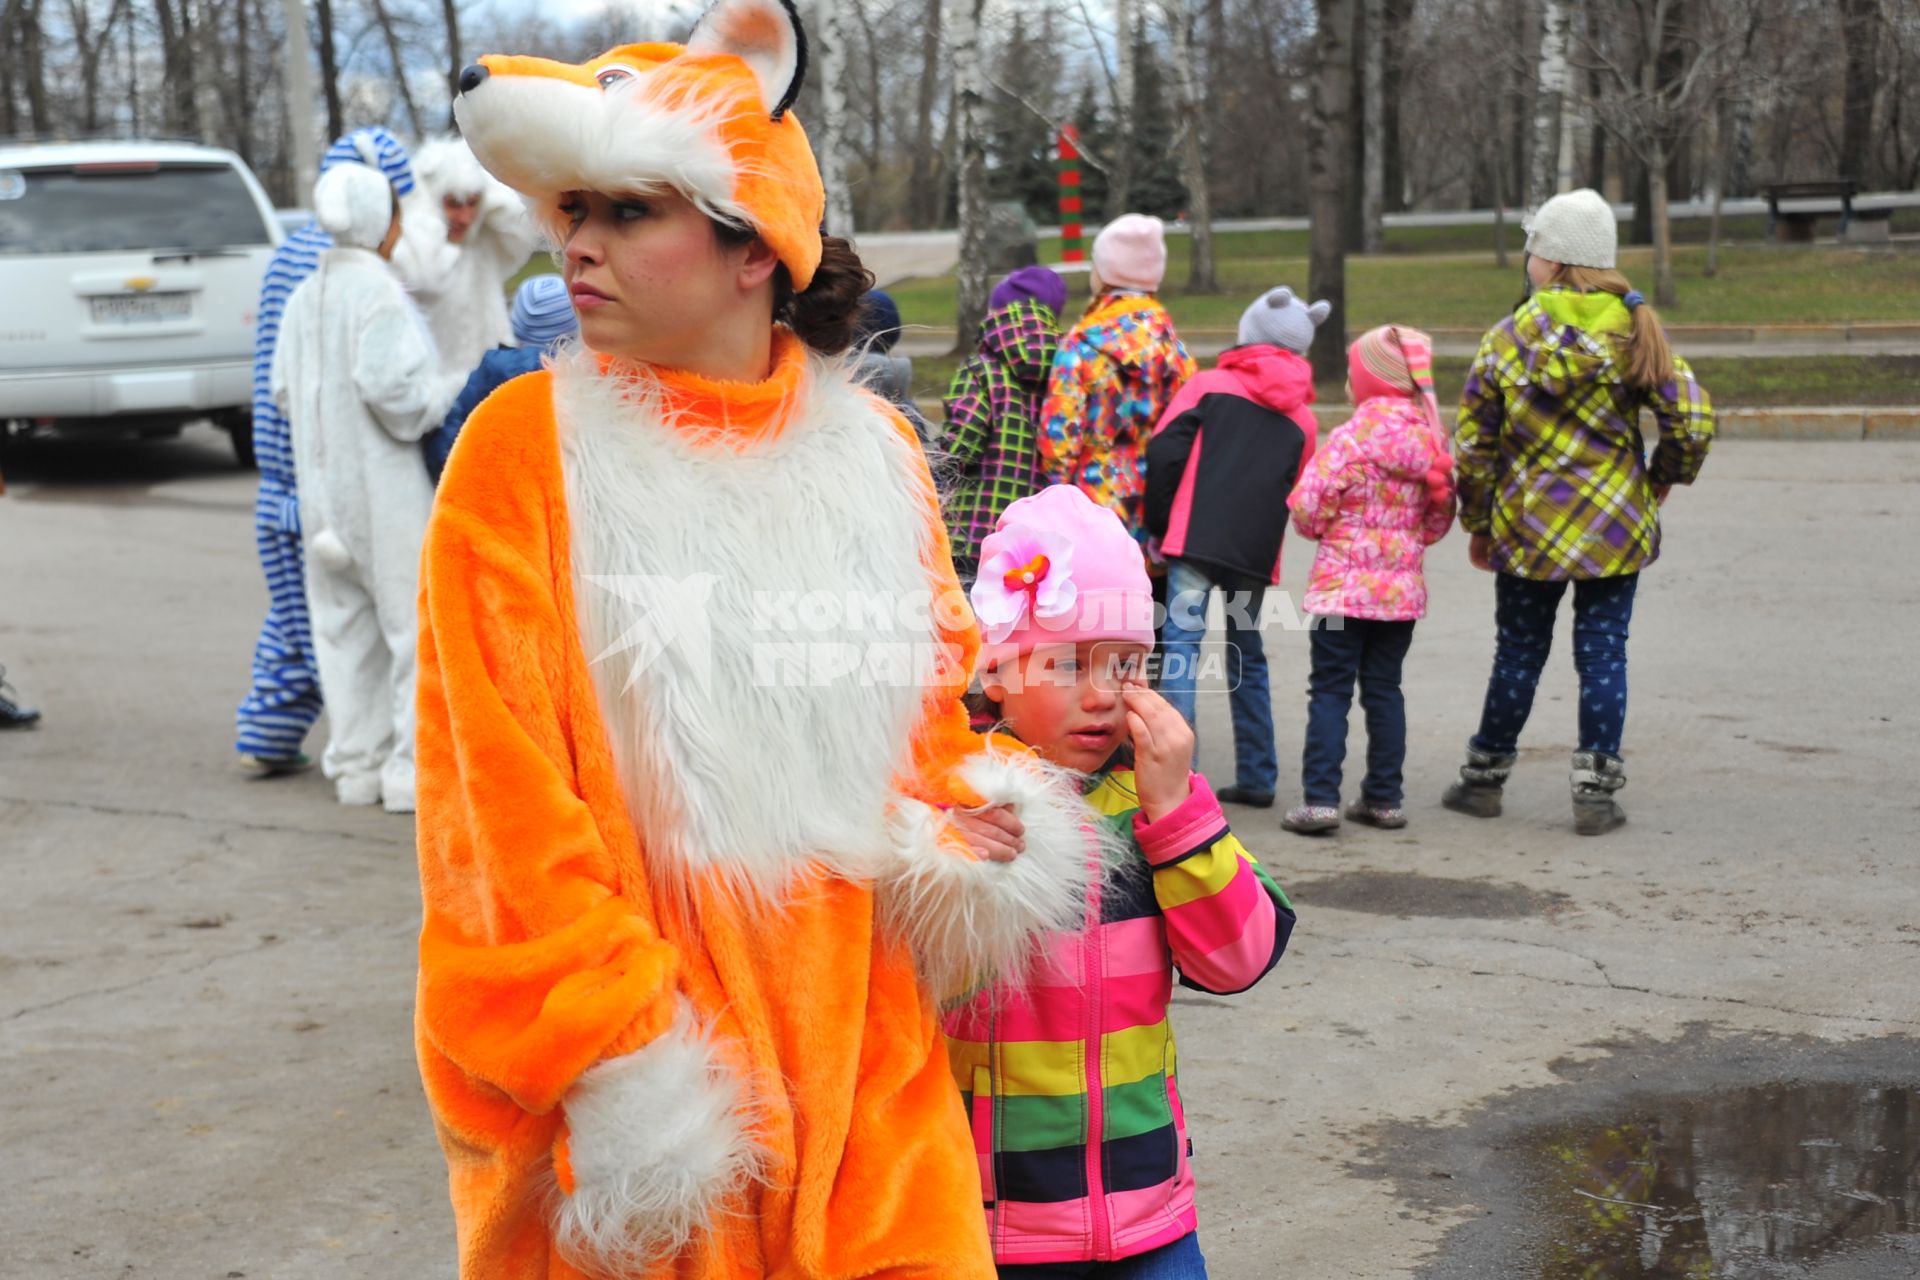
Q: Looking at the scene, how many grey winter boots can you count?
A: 2